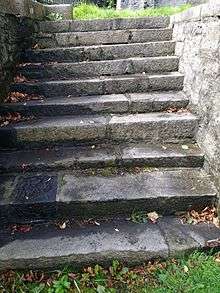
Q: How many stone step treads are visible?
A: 10